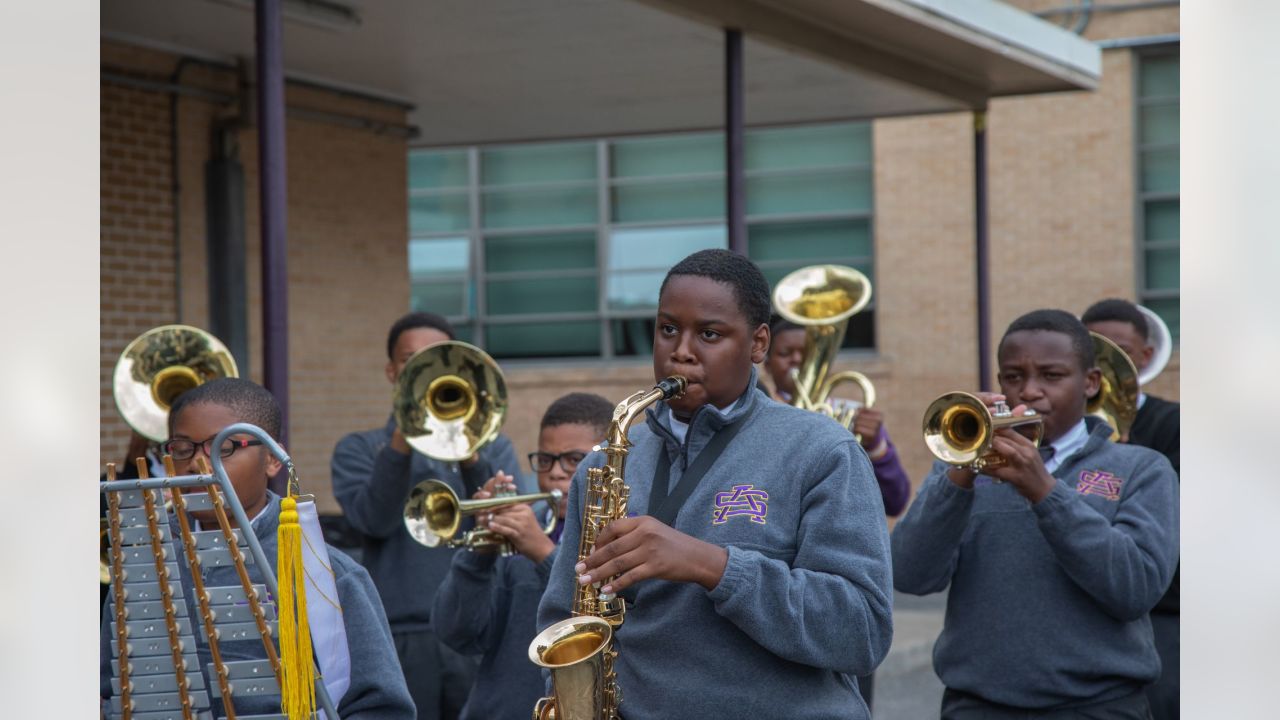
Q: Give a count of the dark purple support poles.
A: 3